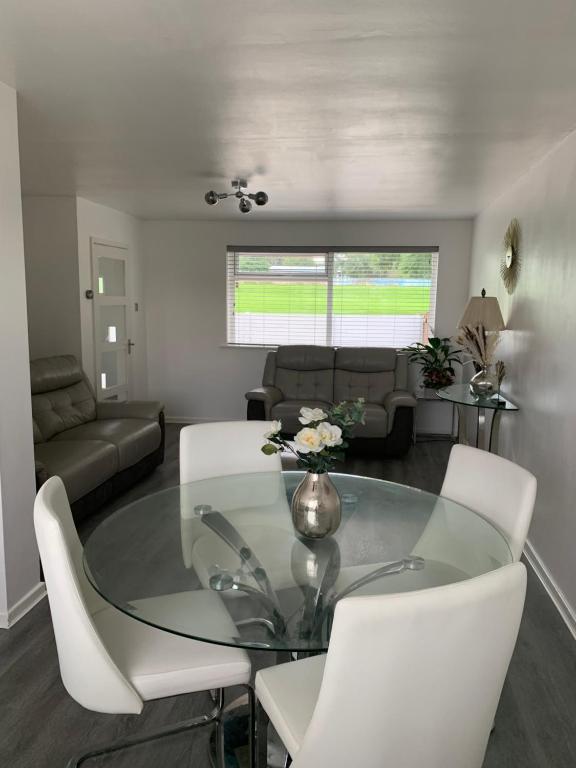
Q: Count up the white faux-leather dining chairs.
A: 4